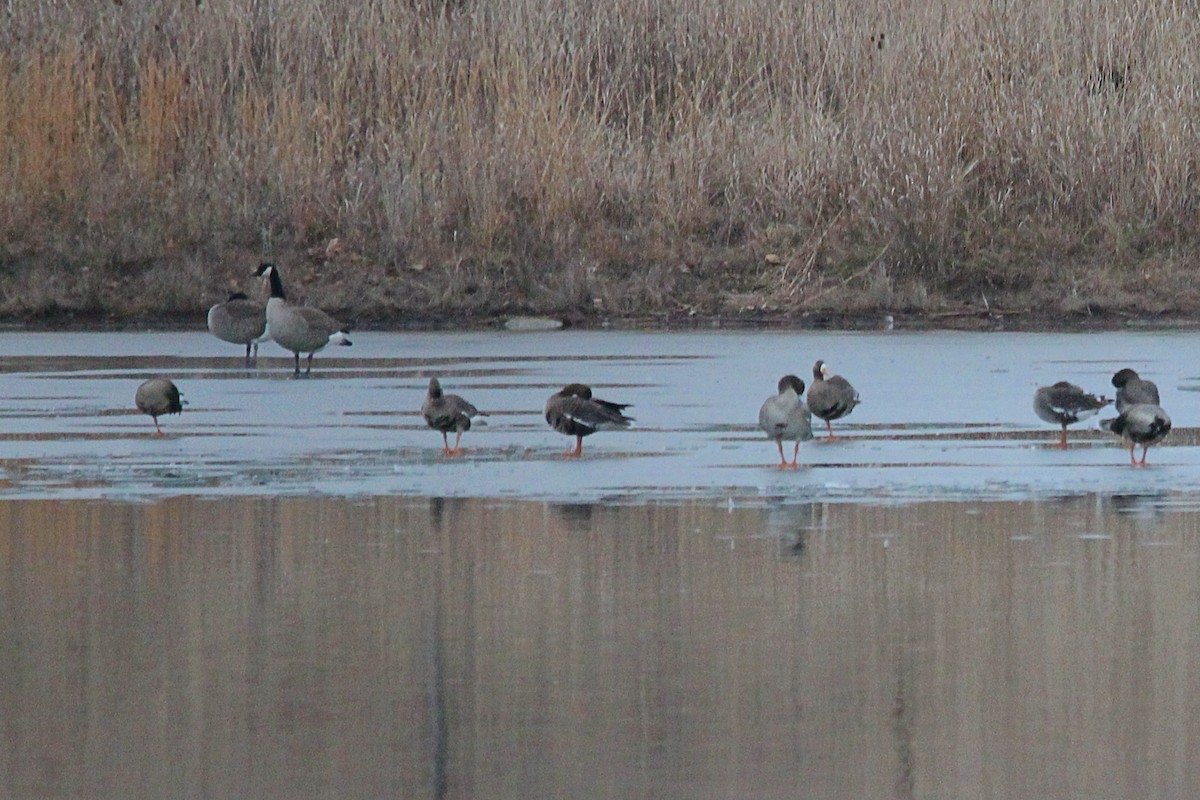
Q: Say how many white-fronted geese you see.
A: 8